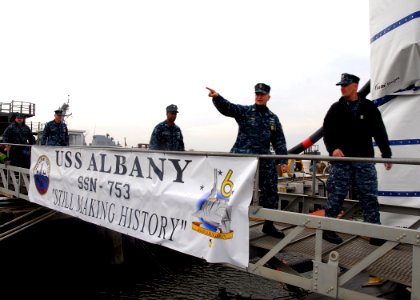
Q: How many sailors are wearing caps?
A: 5